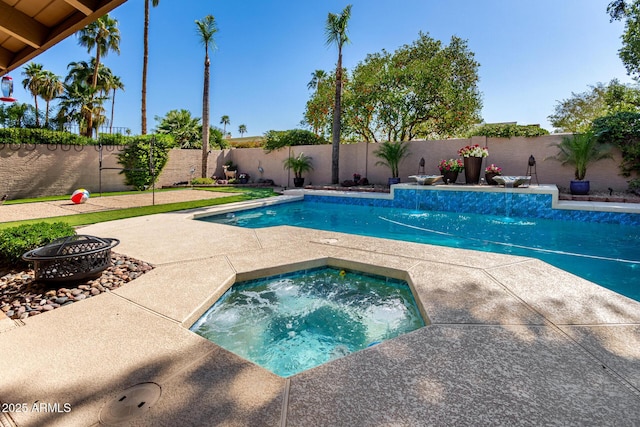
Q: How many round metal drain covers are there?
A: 1